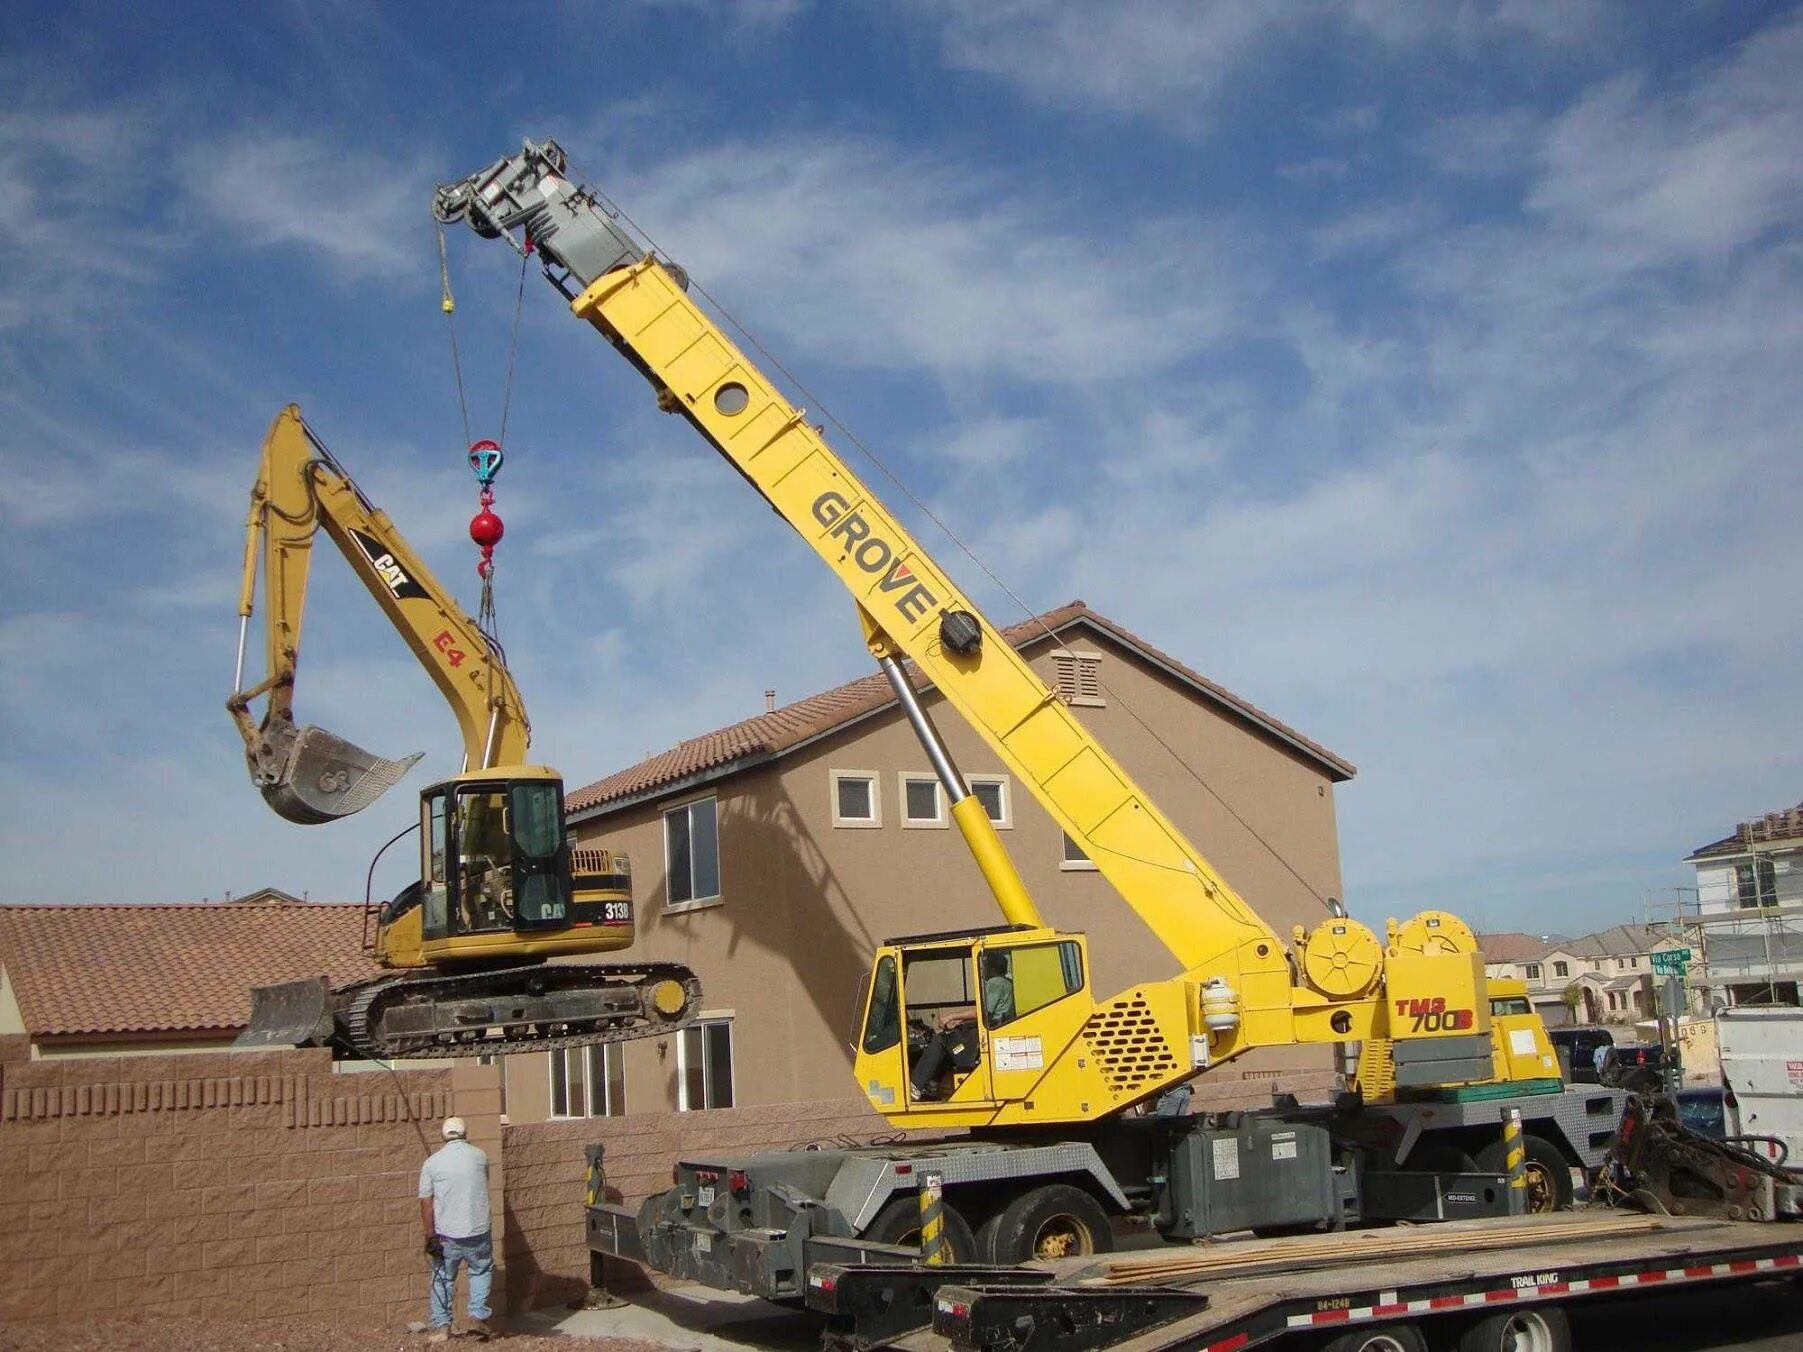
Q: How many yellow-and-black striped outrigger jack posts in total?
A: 3